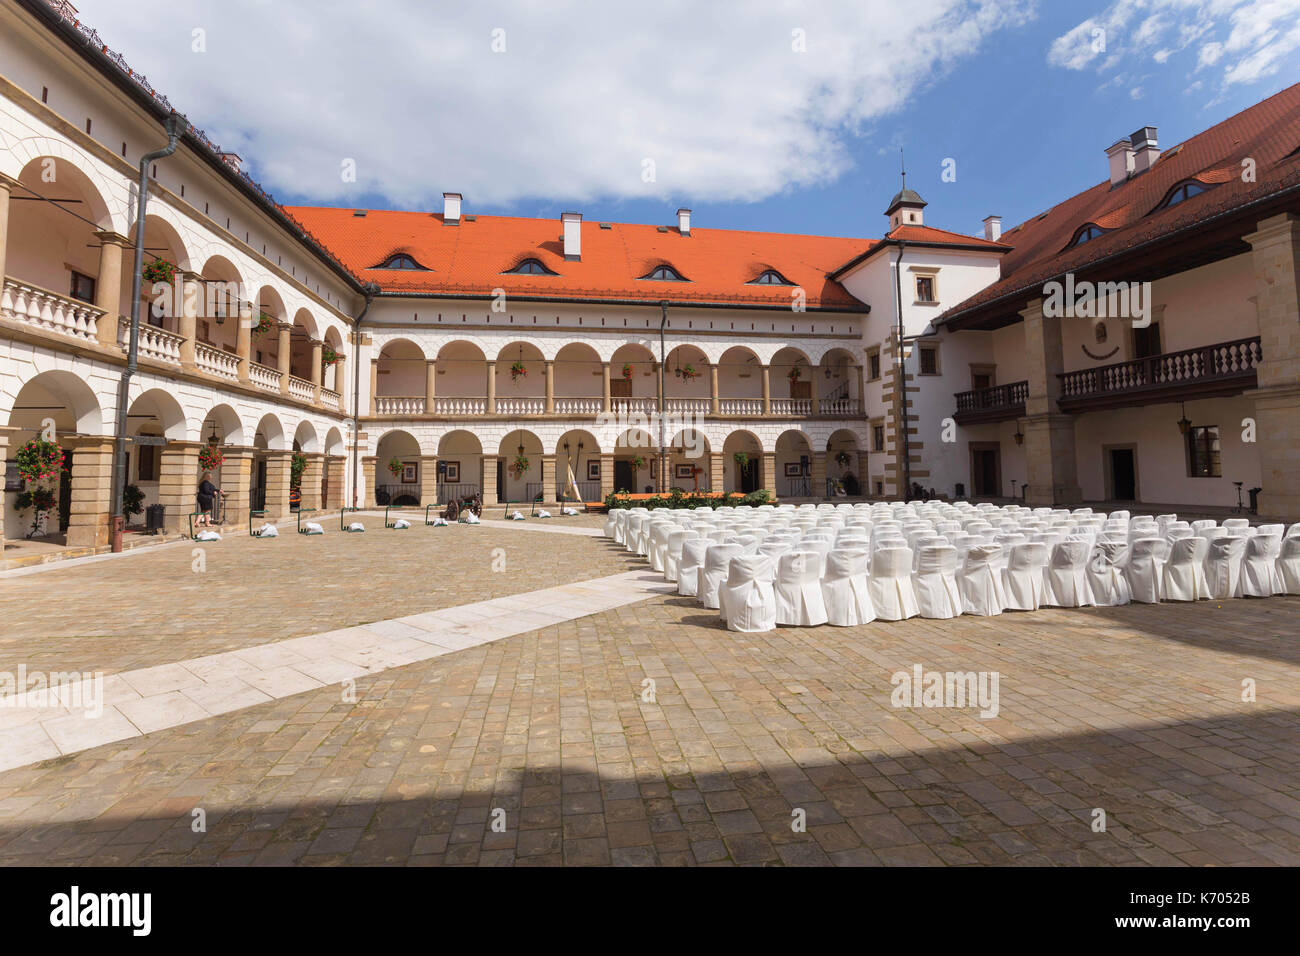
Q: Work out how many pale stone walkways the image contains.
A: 2